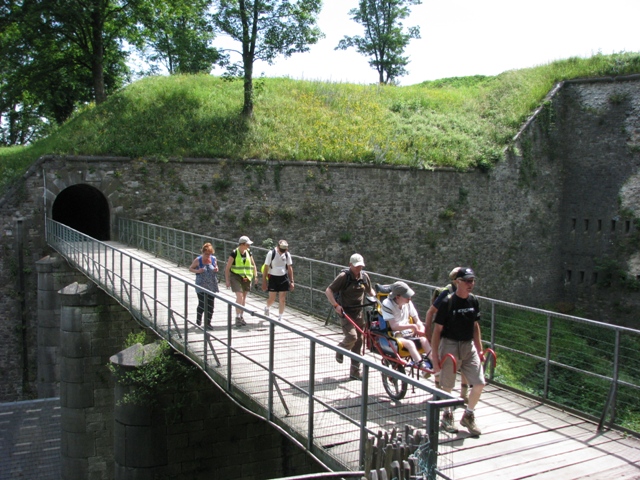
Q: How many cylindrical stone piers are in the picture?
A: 3